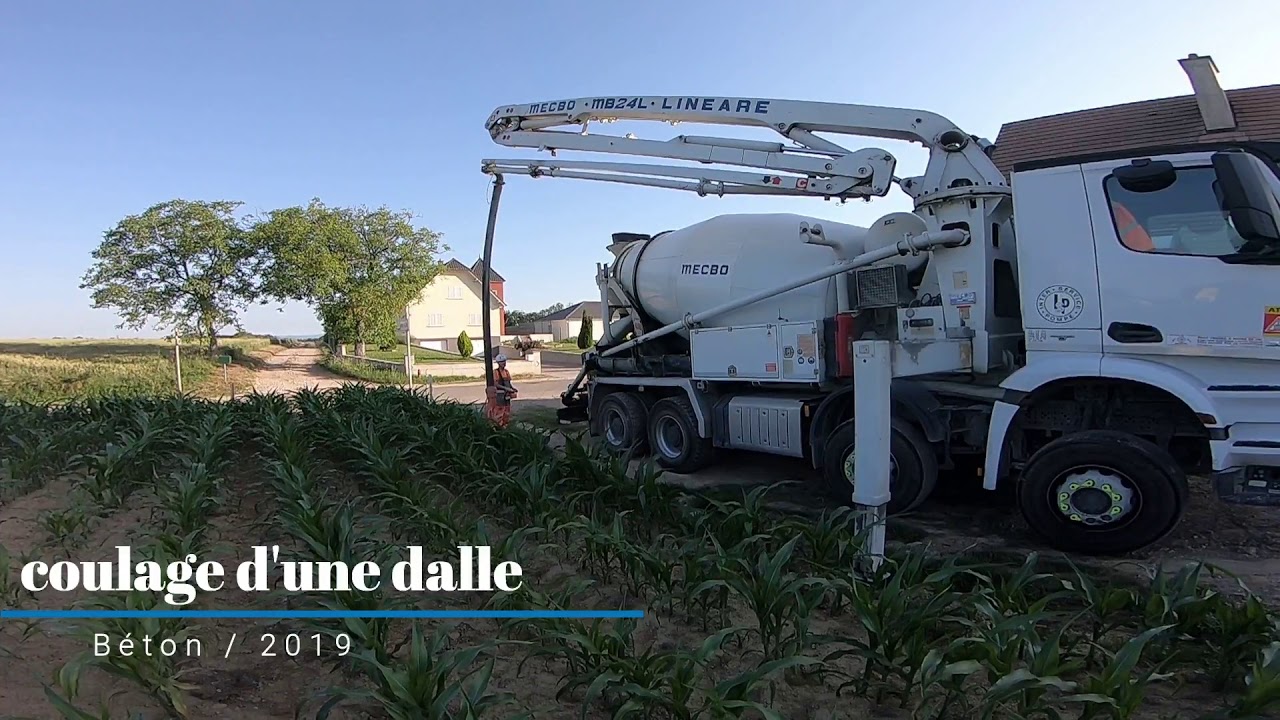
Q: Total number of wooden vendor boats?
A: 0